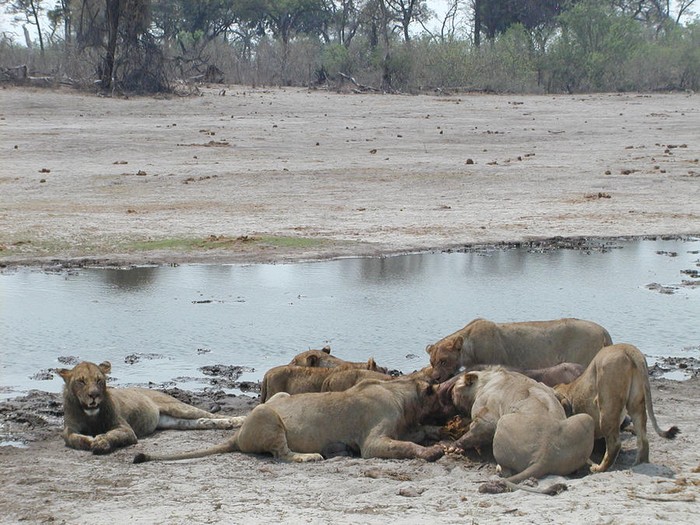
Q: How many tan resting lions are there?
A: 1